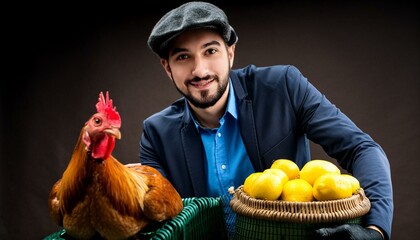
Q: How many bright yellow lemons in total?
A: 8